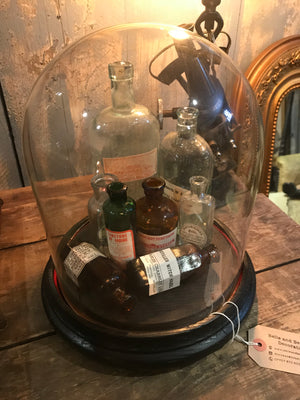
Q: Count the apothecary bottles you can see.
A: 8